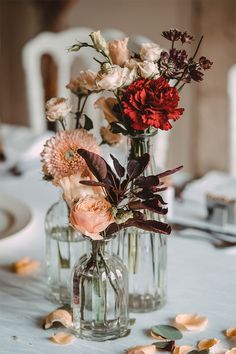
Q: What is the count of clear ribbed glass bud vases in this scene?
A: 3